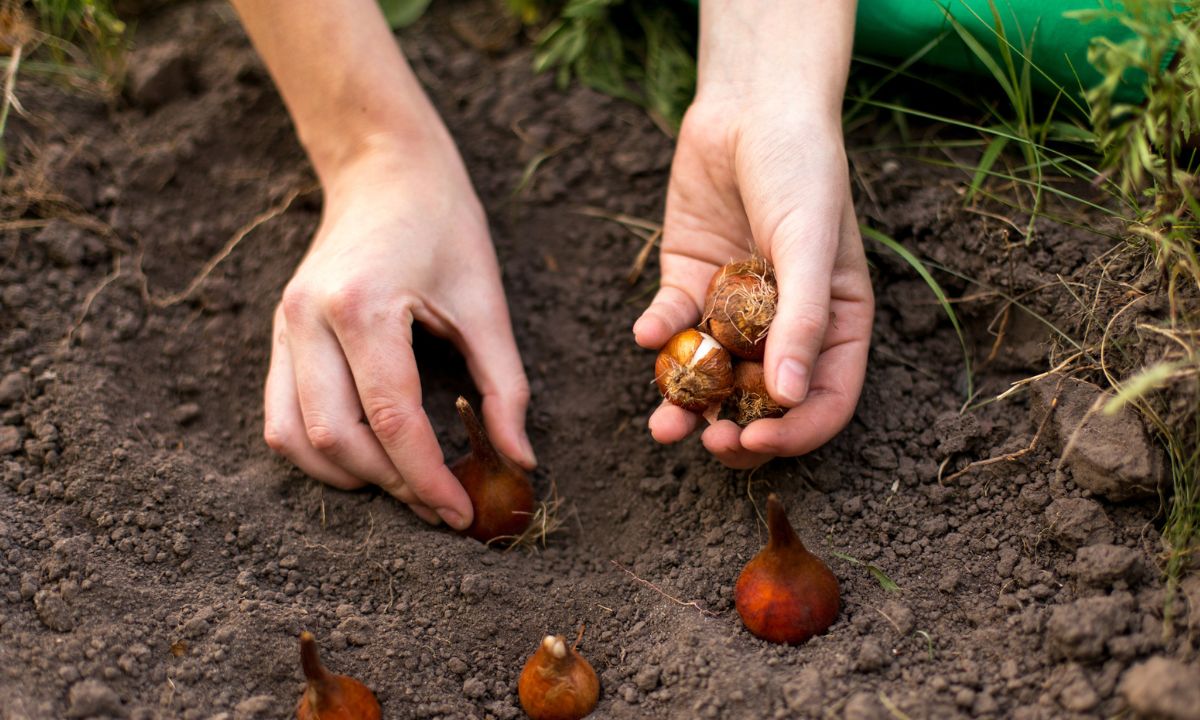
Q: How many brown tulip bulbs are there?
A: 7